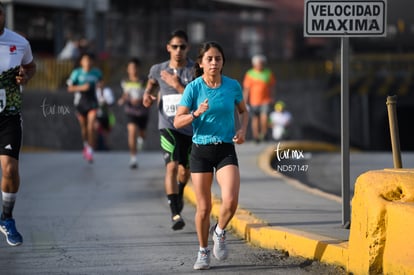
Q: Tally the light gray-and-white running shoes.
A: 2